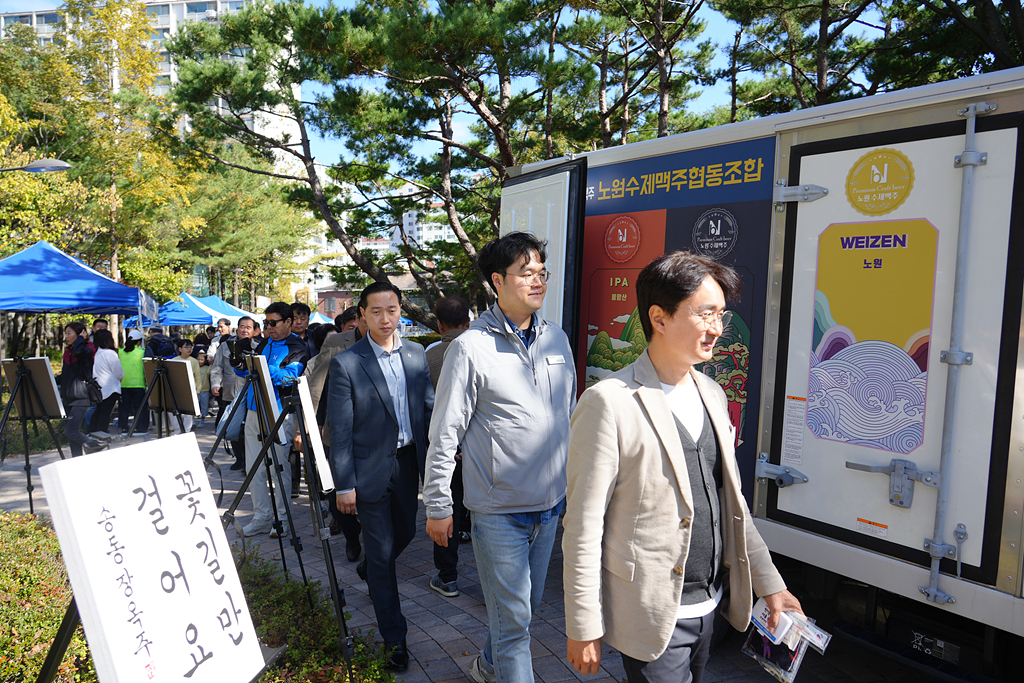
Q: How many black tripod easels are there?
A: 5